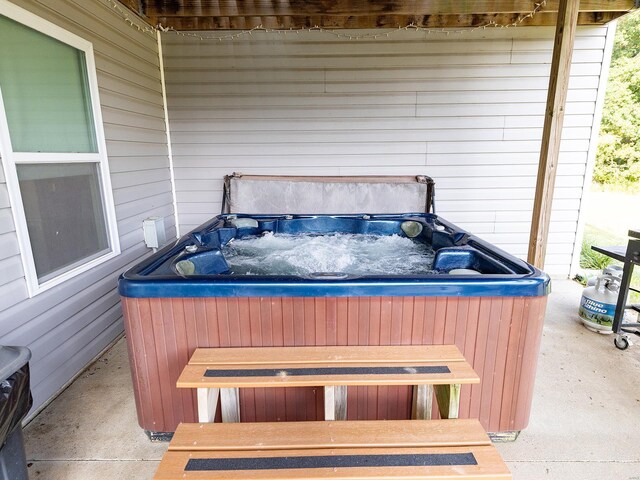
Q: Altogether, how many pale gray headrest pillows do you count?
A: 4